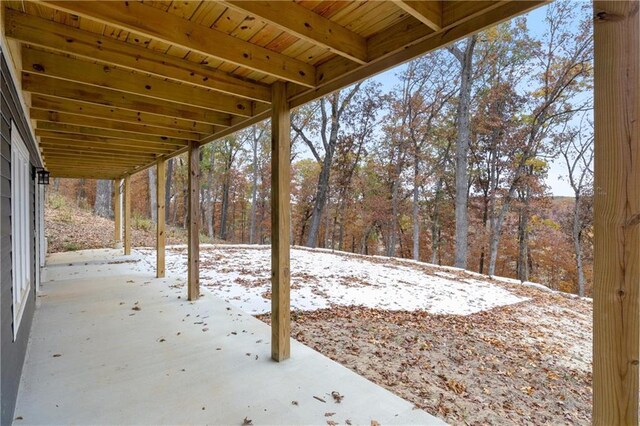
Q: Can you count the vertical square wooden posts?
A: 6